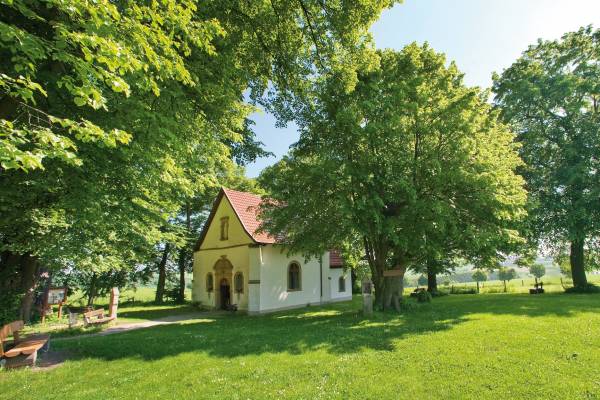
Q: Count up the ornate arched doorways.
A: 1